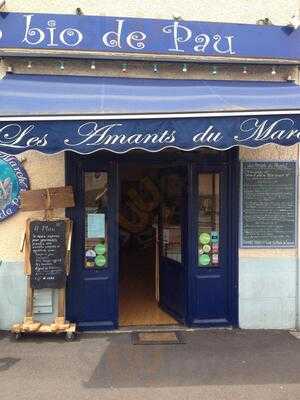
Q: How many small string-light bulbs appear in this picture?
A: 9